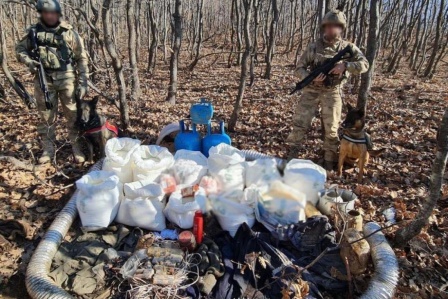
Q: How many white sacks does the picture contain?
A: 11